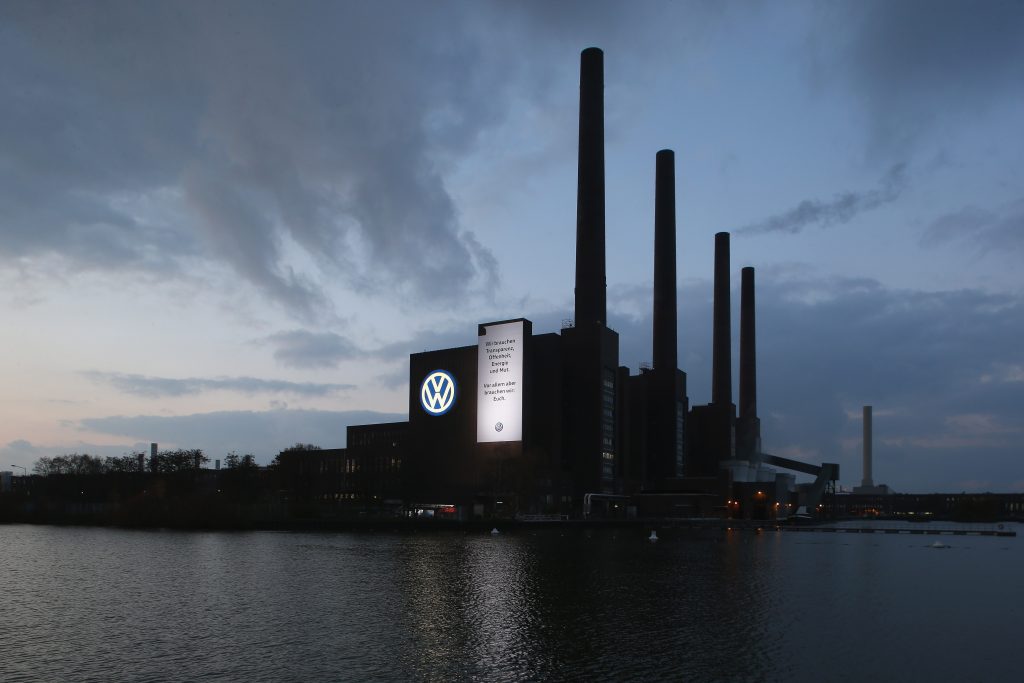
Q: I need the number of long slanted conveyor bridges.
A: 1